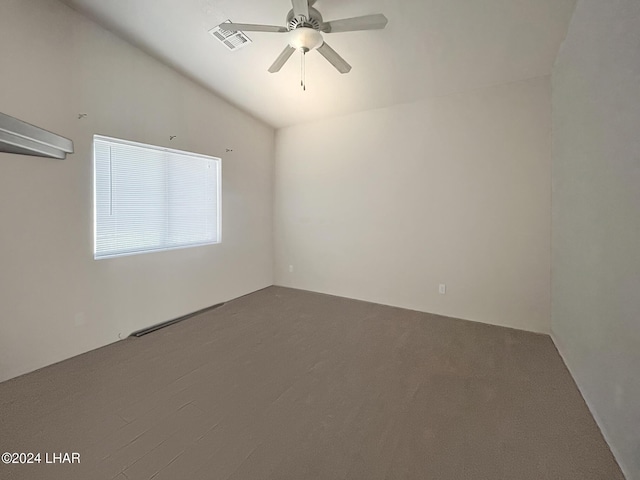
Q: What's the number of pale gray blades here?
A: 5